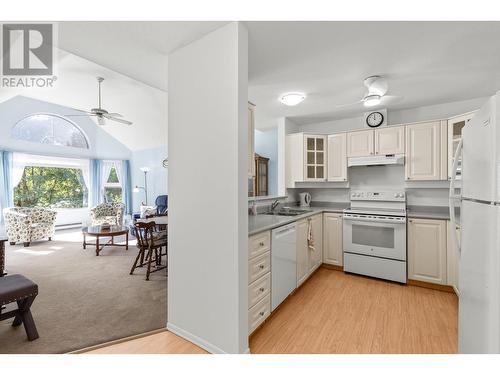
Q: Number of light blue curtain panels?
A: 3